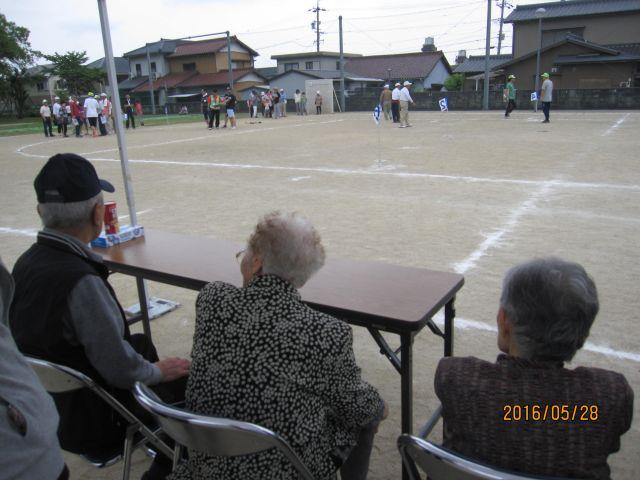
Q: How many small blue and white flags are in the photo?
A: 3